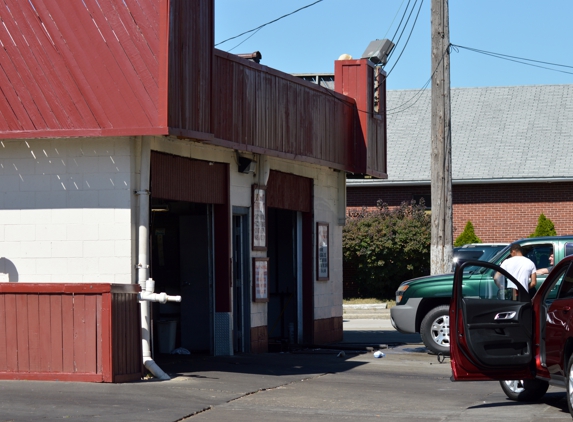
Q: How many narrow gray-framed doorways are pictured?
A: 1